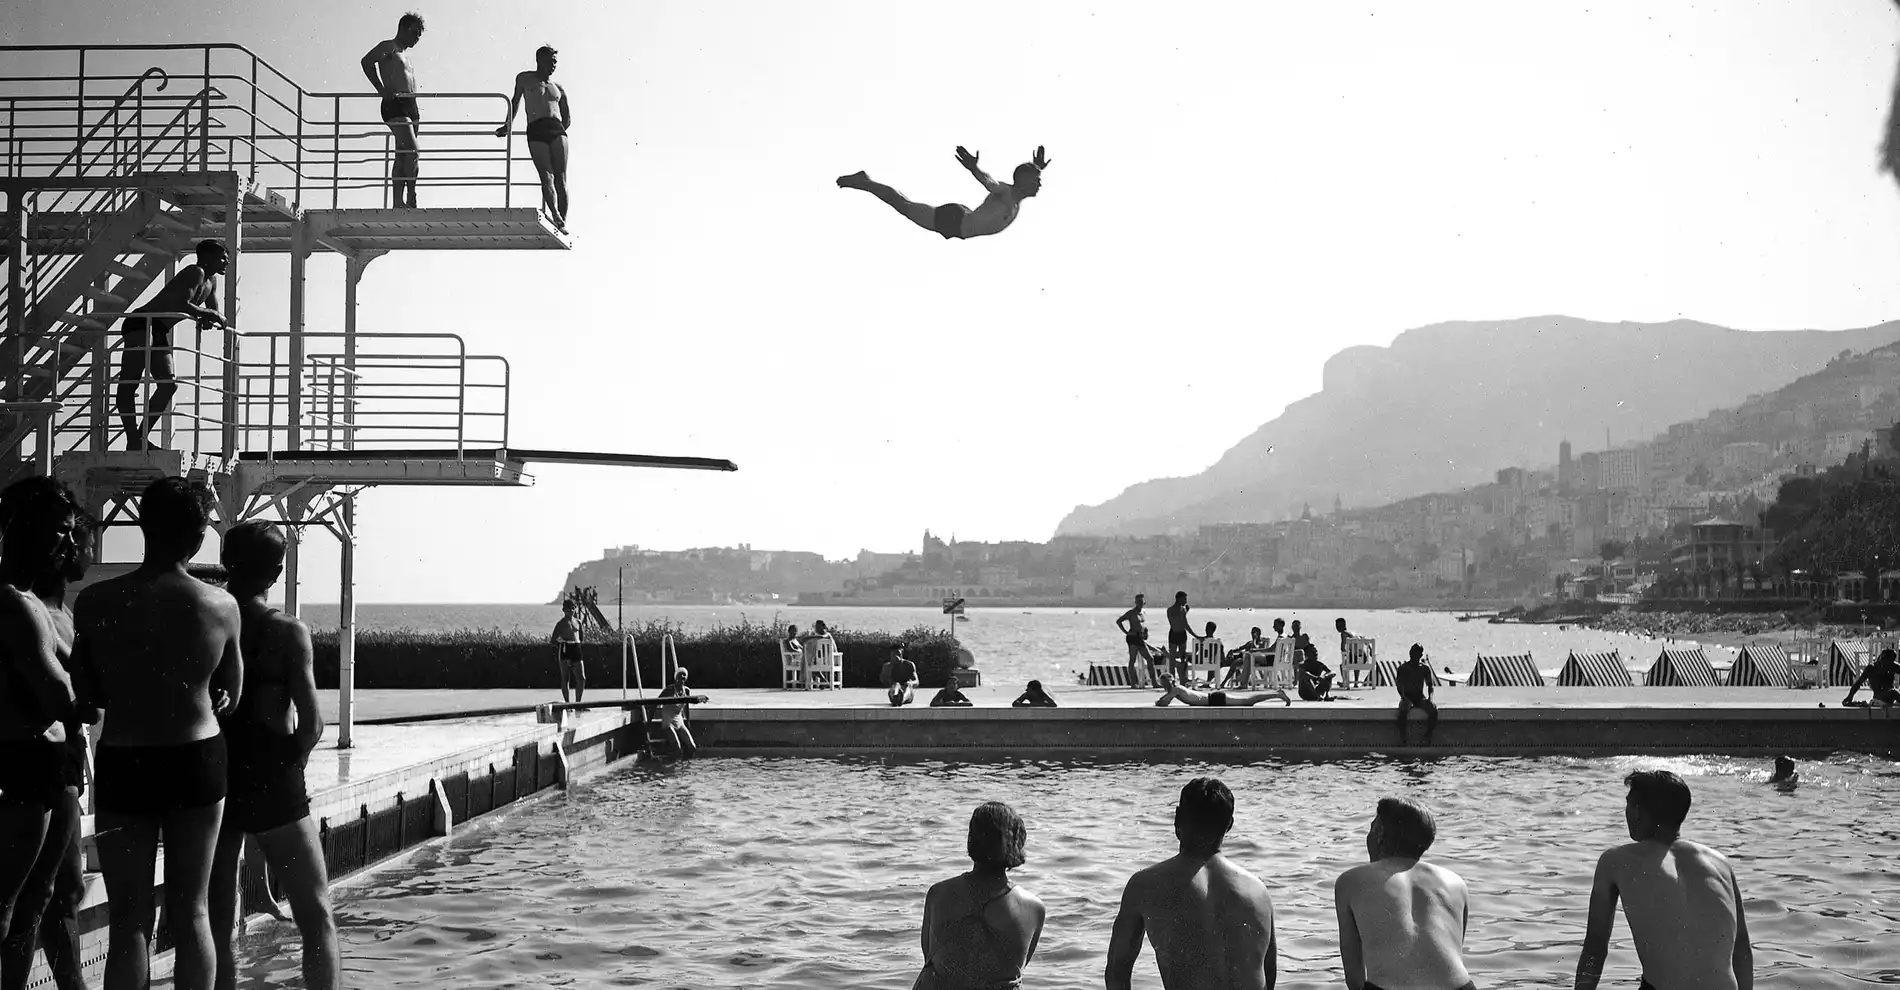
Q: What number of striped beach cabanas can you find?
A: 7